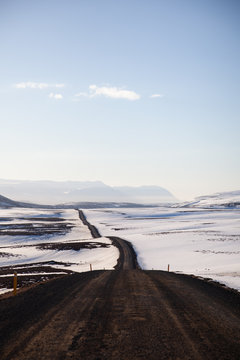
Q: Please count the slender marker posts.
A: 3